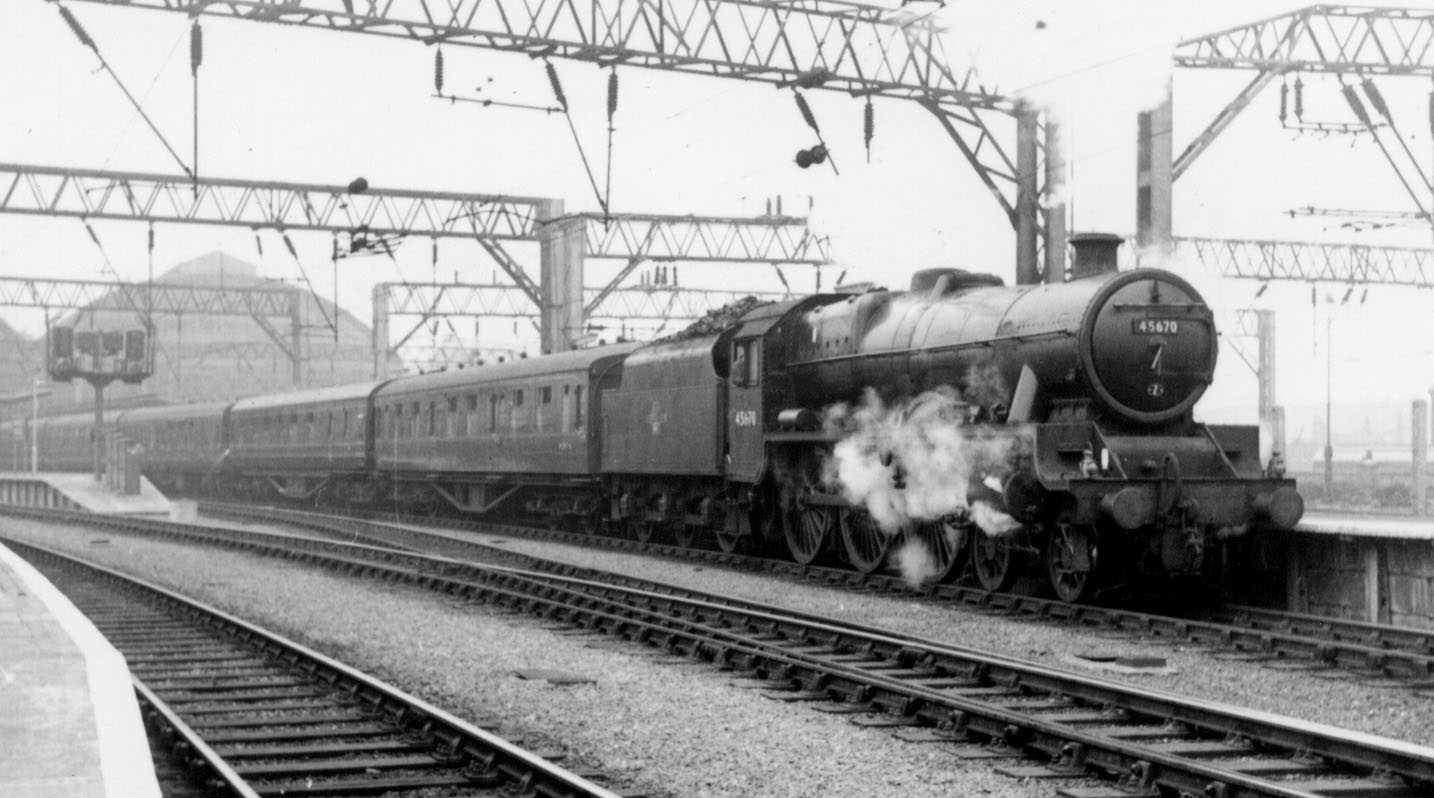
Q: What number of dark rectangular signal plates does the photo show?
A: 4